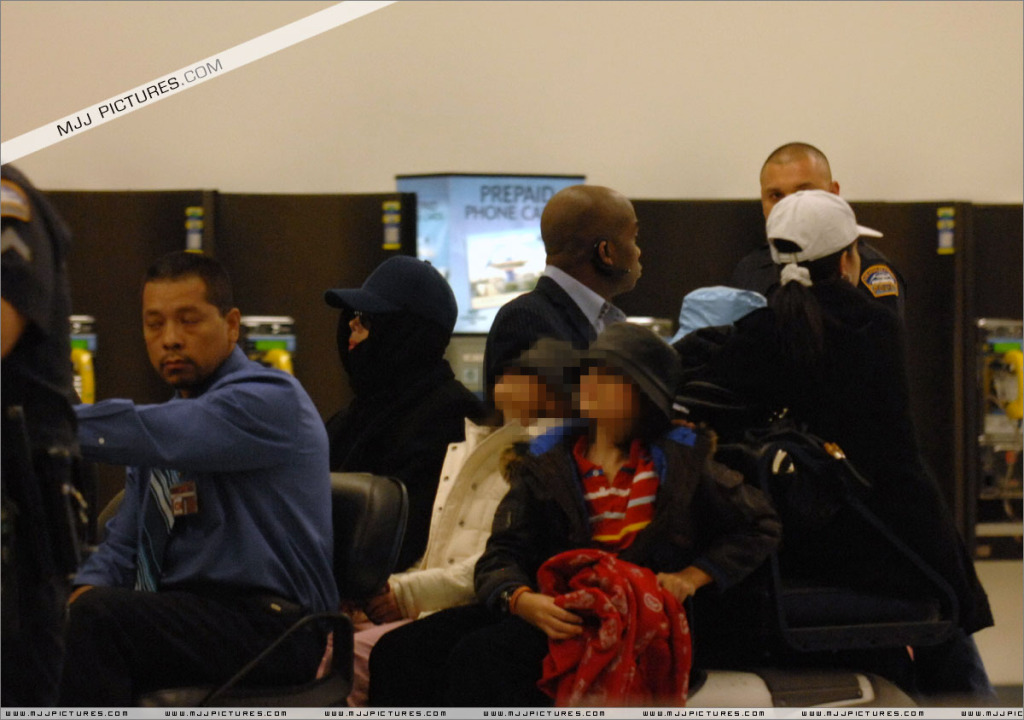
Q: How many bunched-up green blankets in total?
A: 0